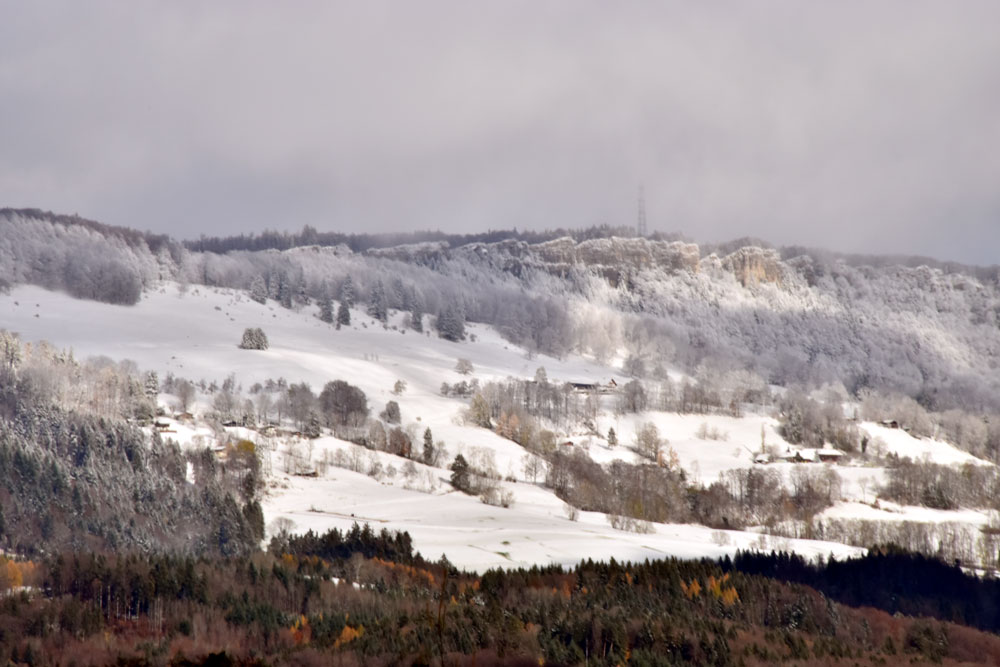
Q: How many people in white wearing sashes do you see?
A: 0